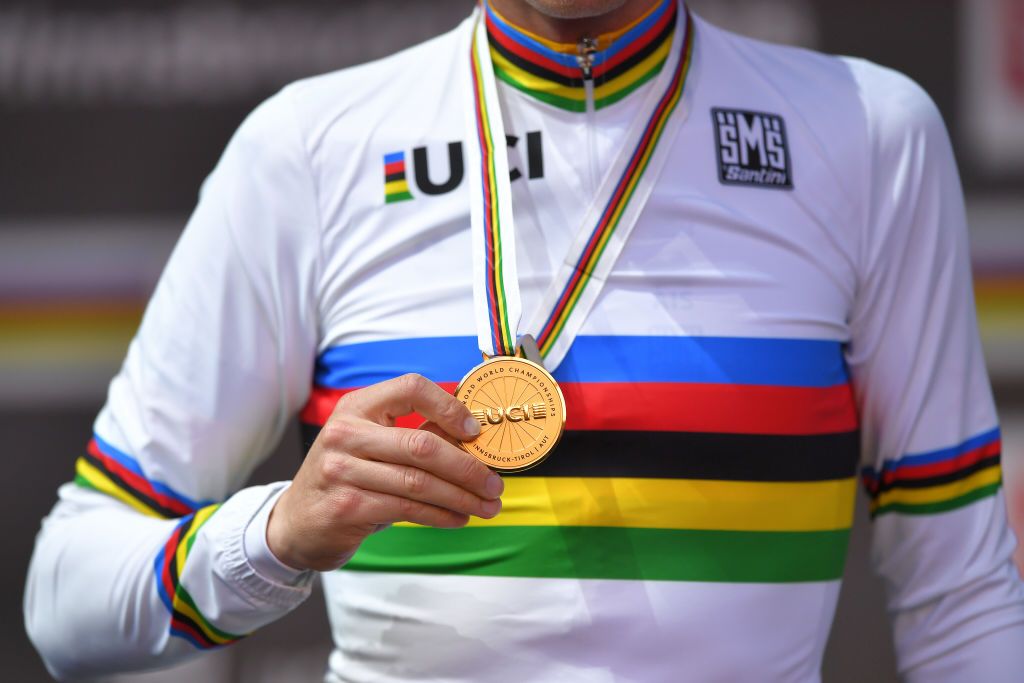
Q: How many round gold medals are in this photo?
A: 1